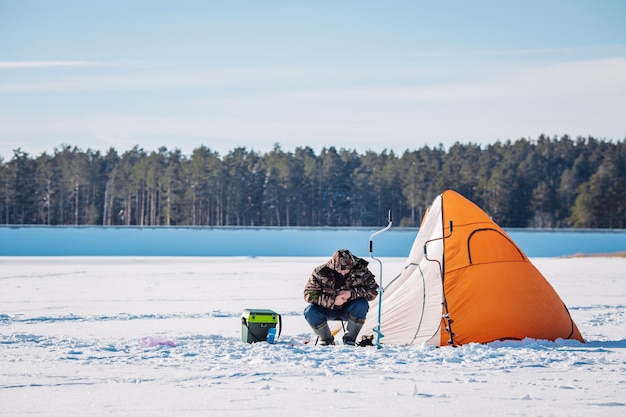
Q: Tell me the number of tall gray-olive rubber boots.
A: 2